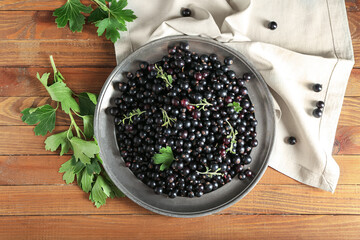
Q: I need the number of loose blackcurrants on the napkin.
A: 6